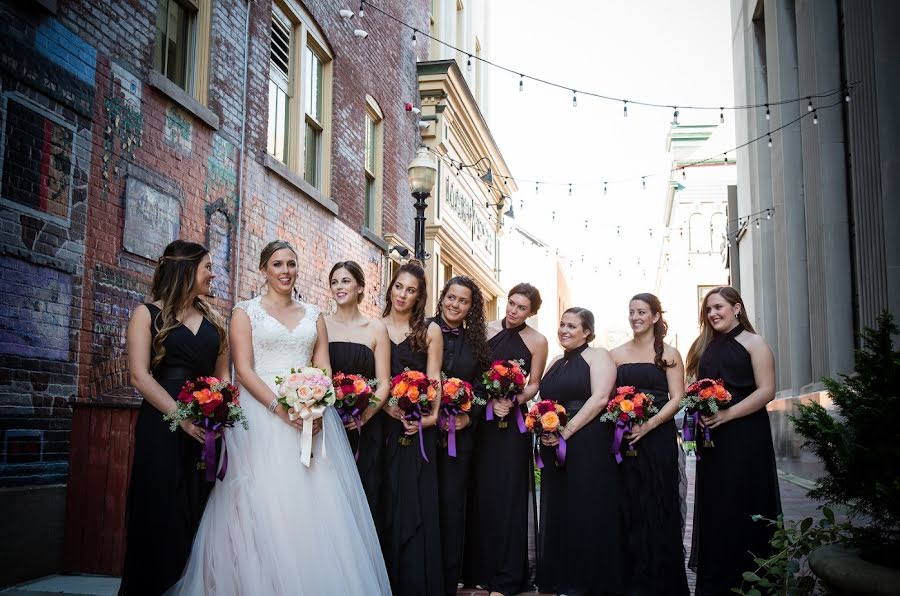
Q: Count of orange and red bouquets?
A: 8